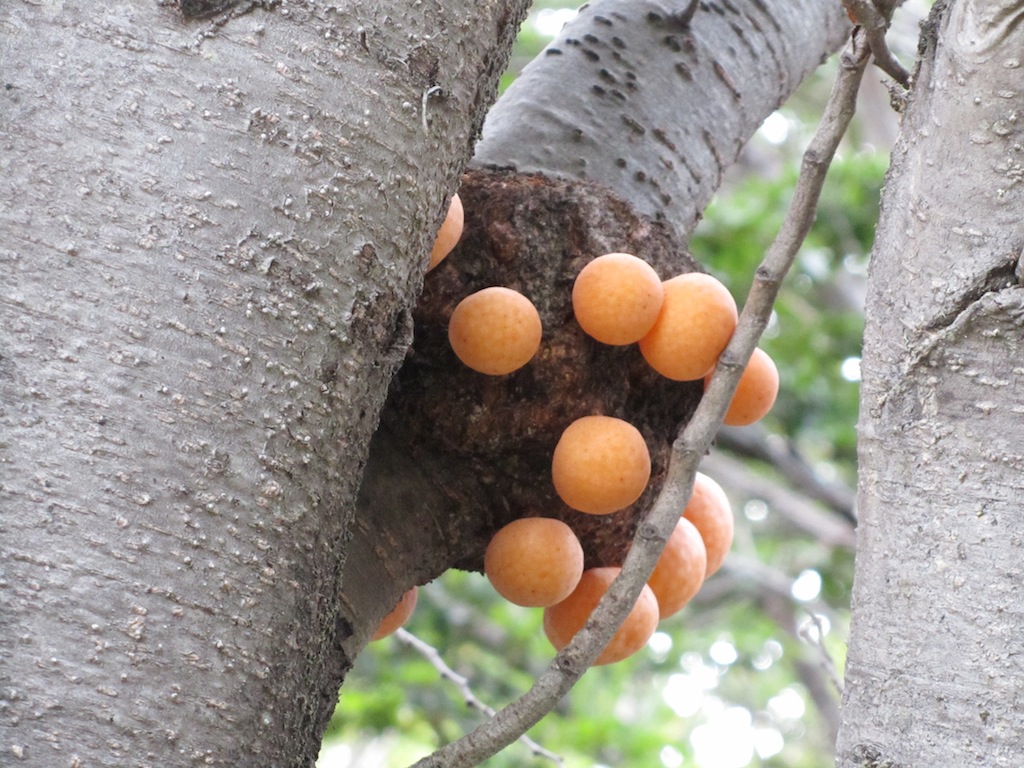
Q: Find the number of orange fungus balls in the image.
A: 11